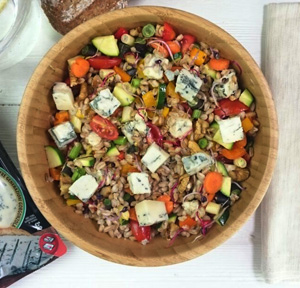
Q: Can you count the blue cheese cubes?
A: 14